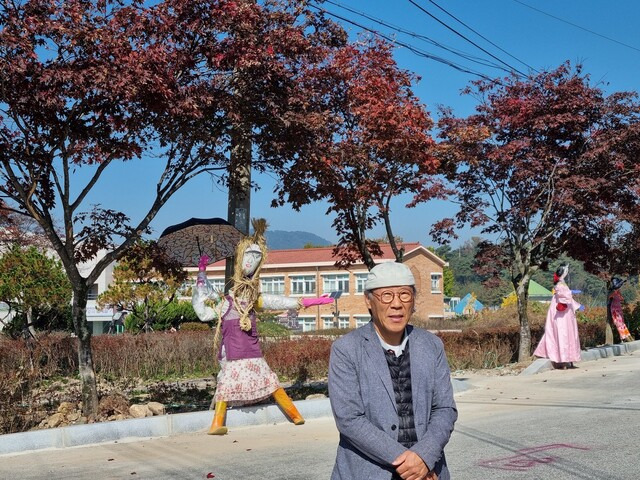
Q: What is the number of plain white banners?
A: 0